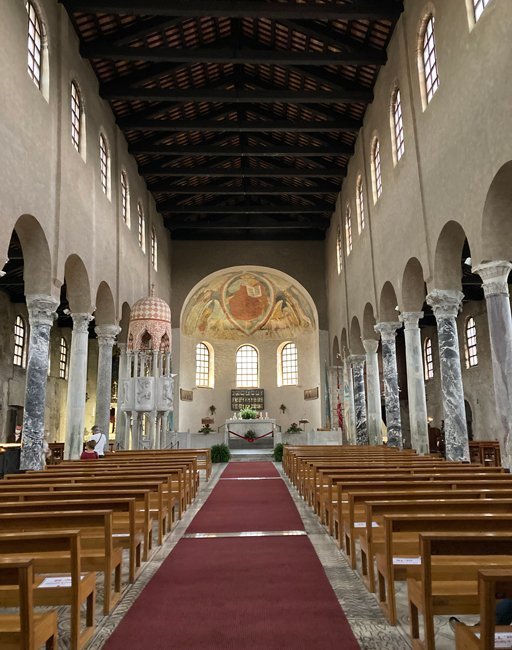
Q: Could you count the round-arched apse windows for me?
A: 3